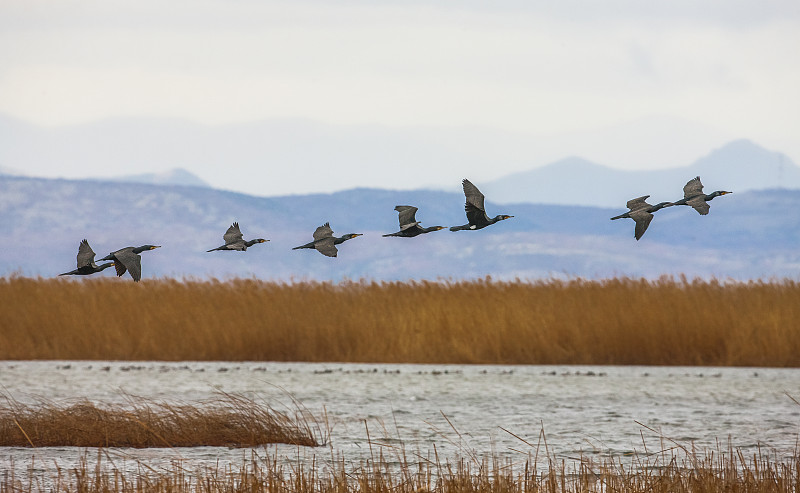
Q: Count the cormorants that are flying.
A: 8